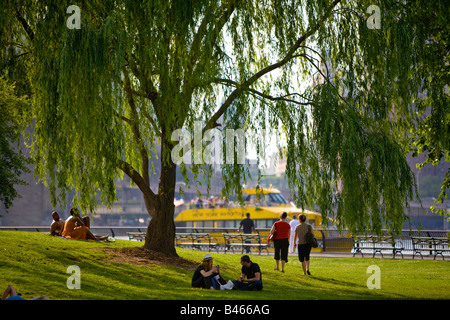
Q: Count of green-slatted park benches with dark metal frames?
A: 5